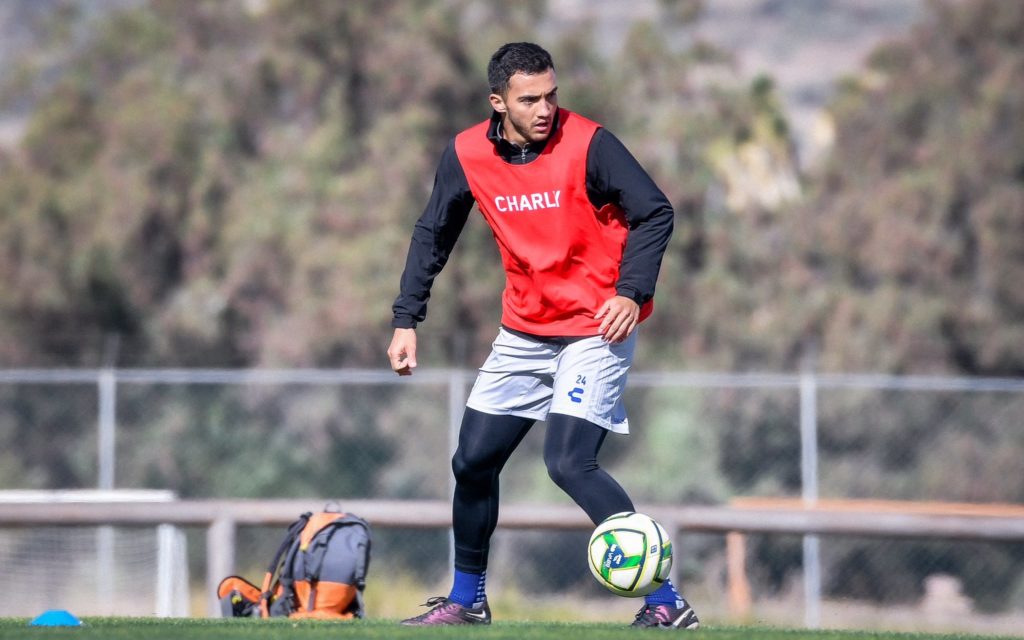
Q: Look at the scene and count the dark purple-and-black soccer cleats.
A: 2